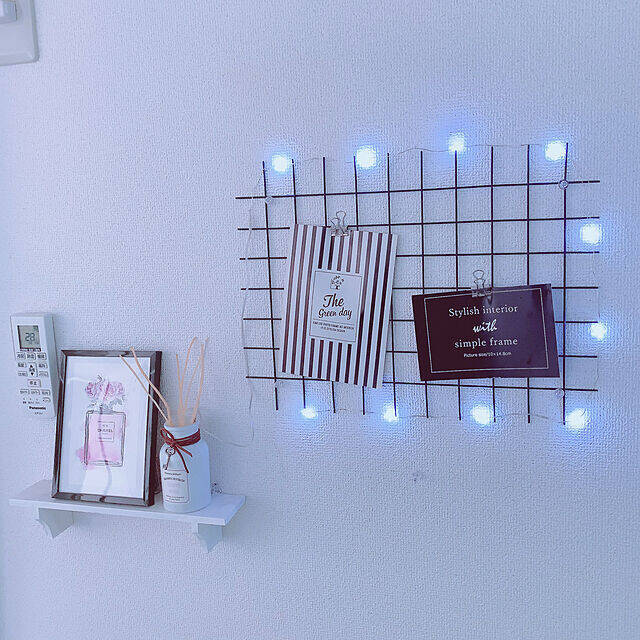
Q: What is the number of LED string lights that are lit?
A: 10